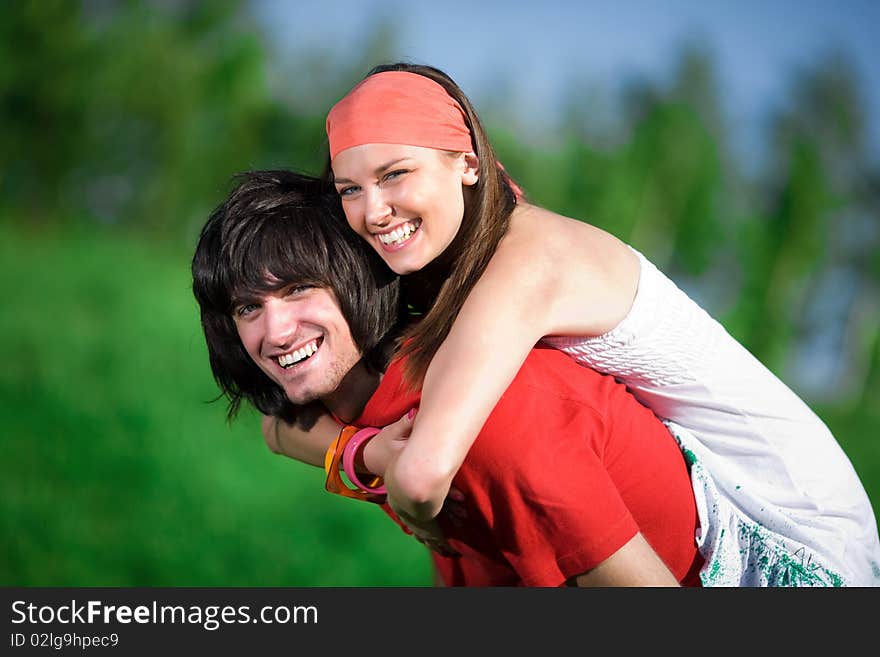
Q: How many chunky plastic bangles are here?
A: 3